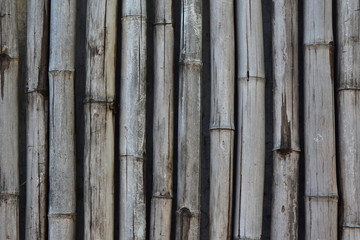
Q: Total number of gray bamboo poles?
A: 12